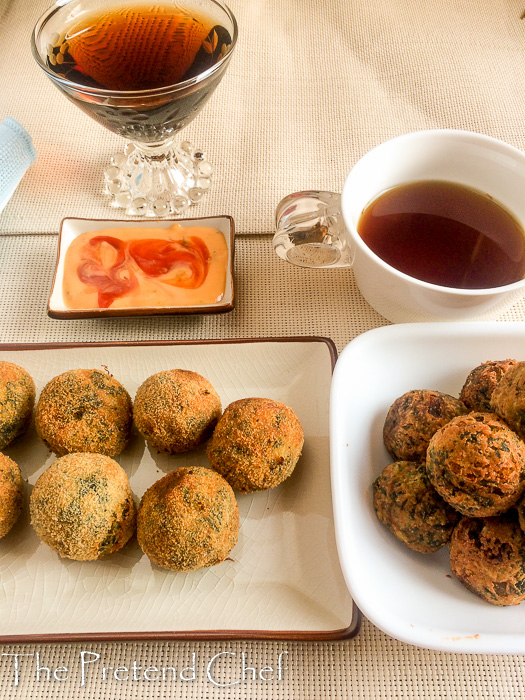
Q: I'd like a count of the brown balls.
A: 14